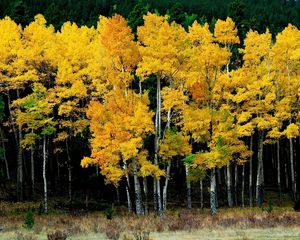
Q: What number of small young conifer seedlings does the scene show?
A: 3